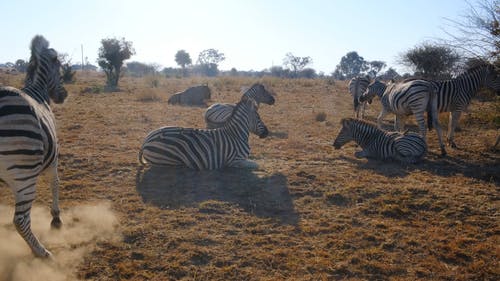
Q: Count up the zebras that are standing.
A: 4